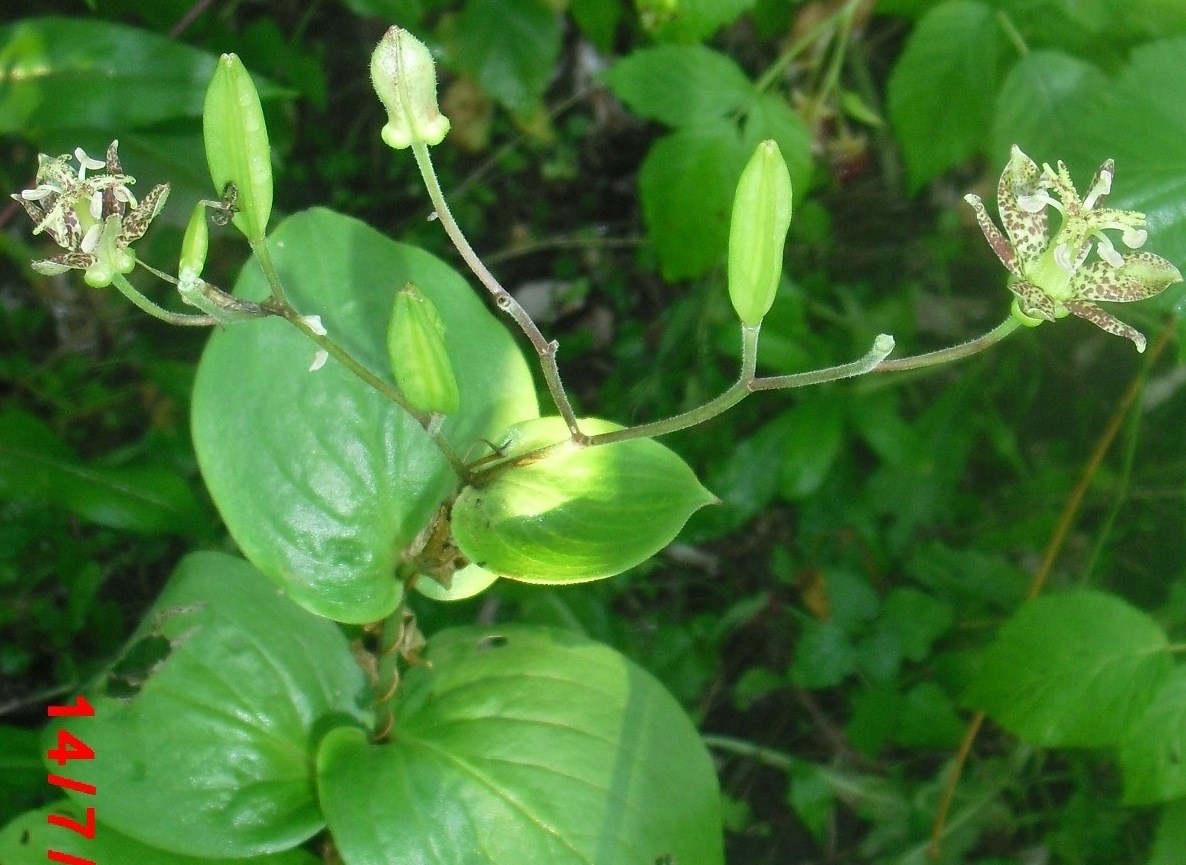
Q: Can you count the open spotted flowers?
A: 2